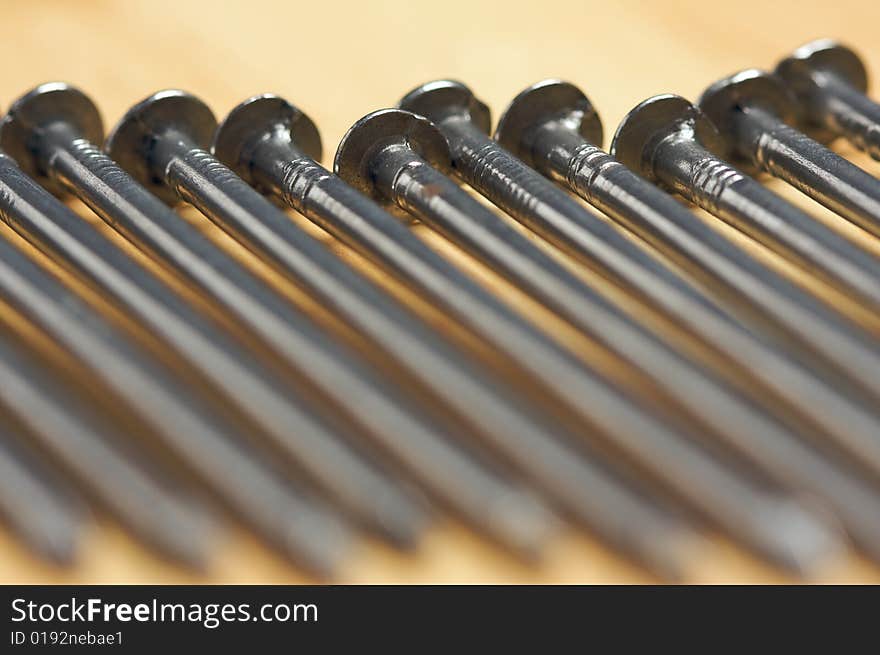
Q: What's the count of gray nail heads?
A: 9